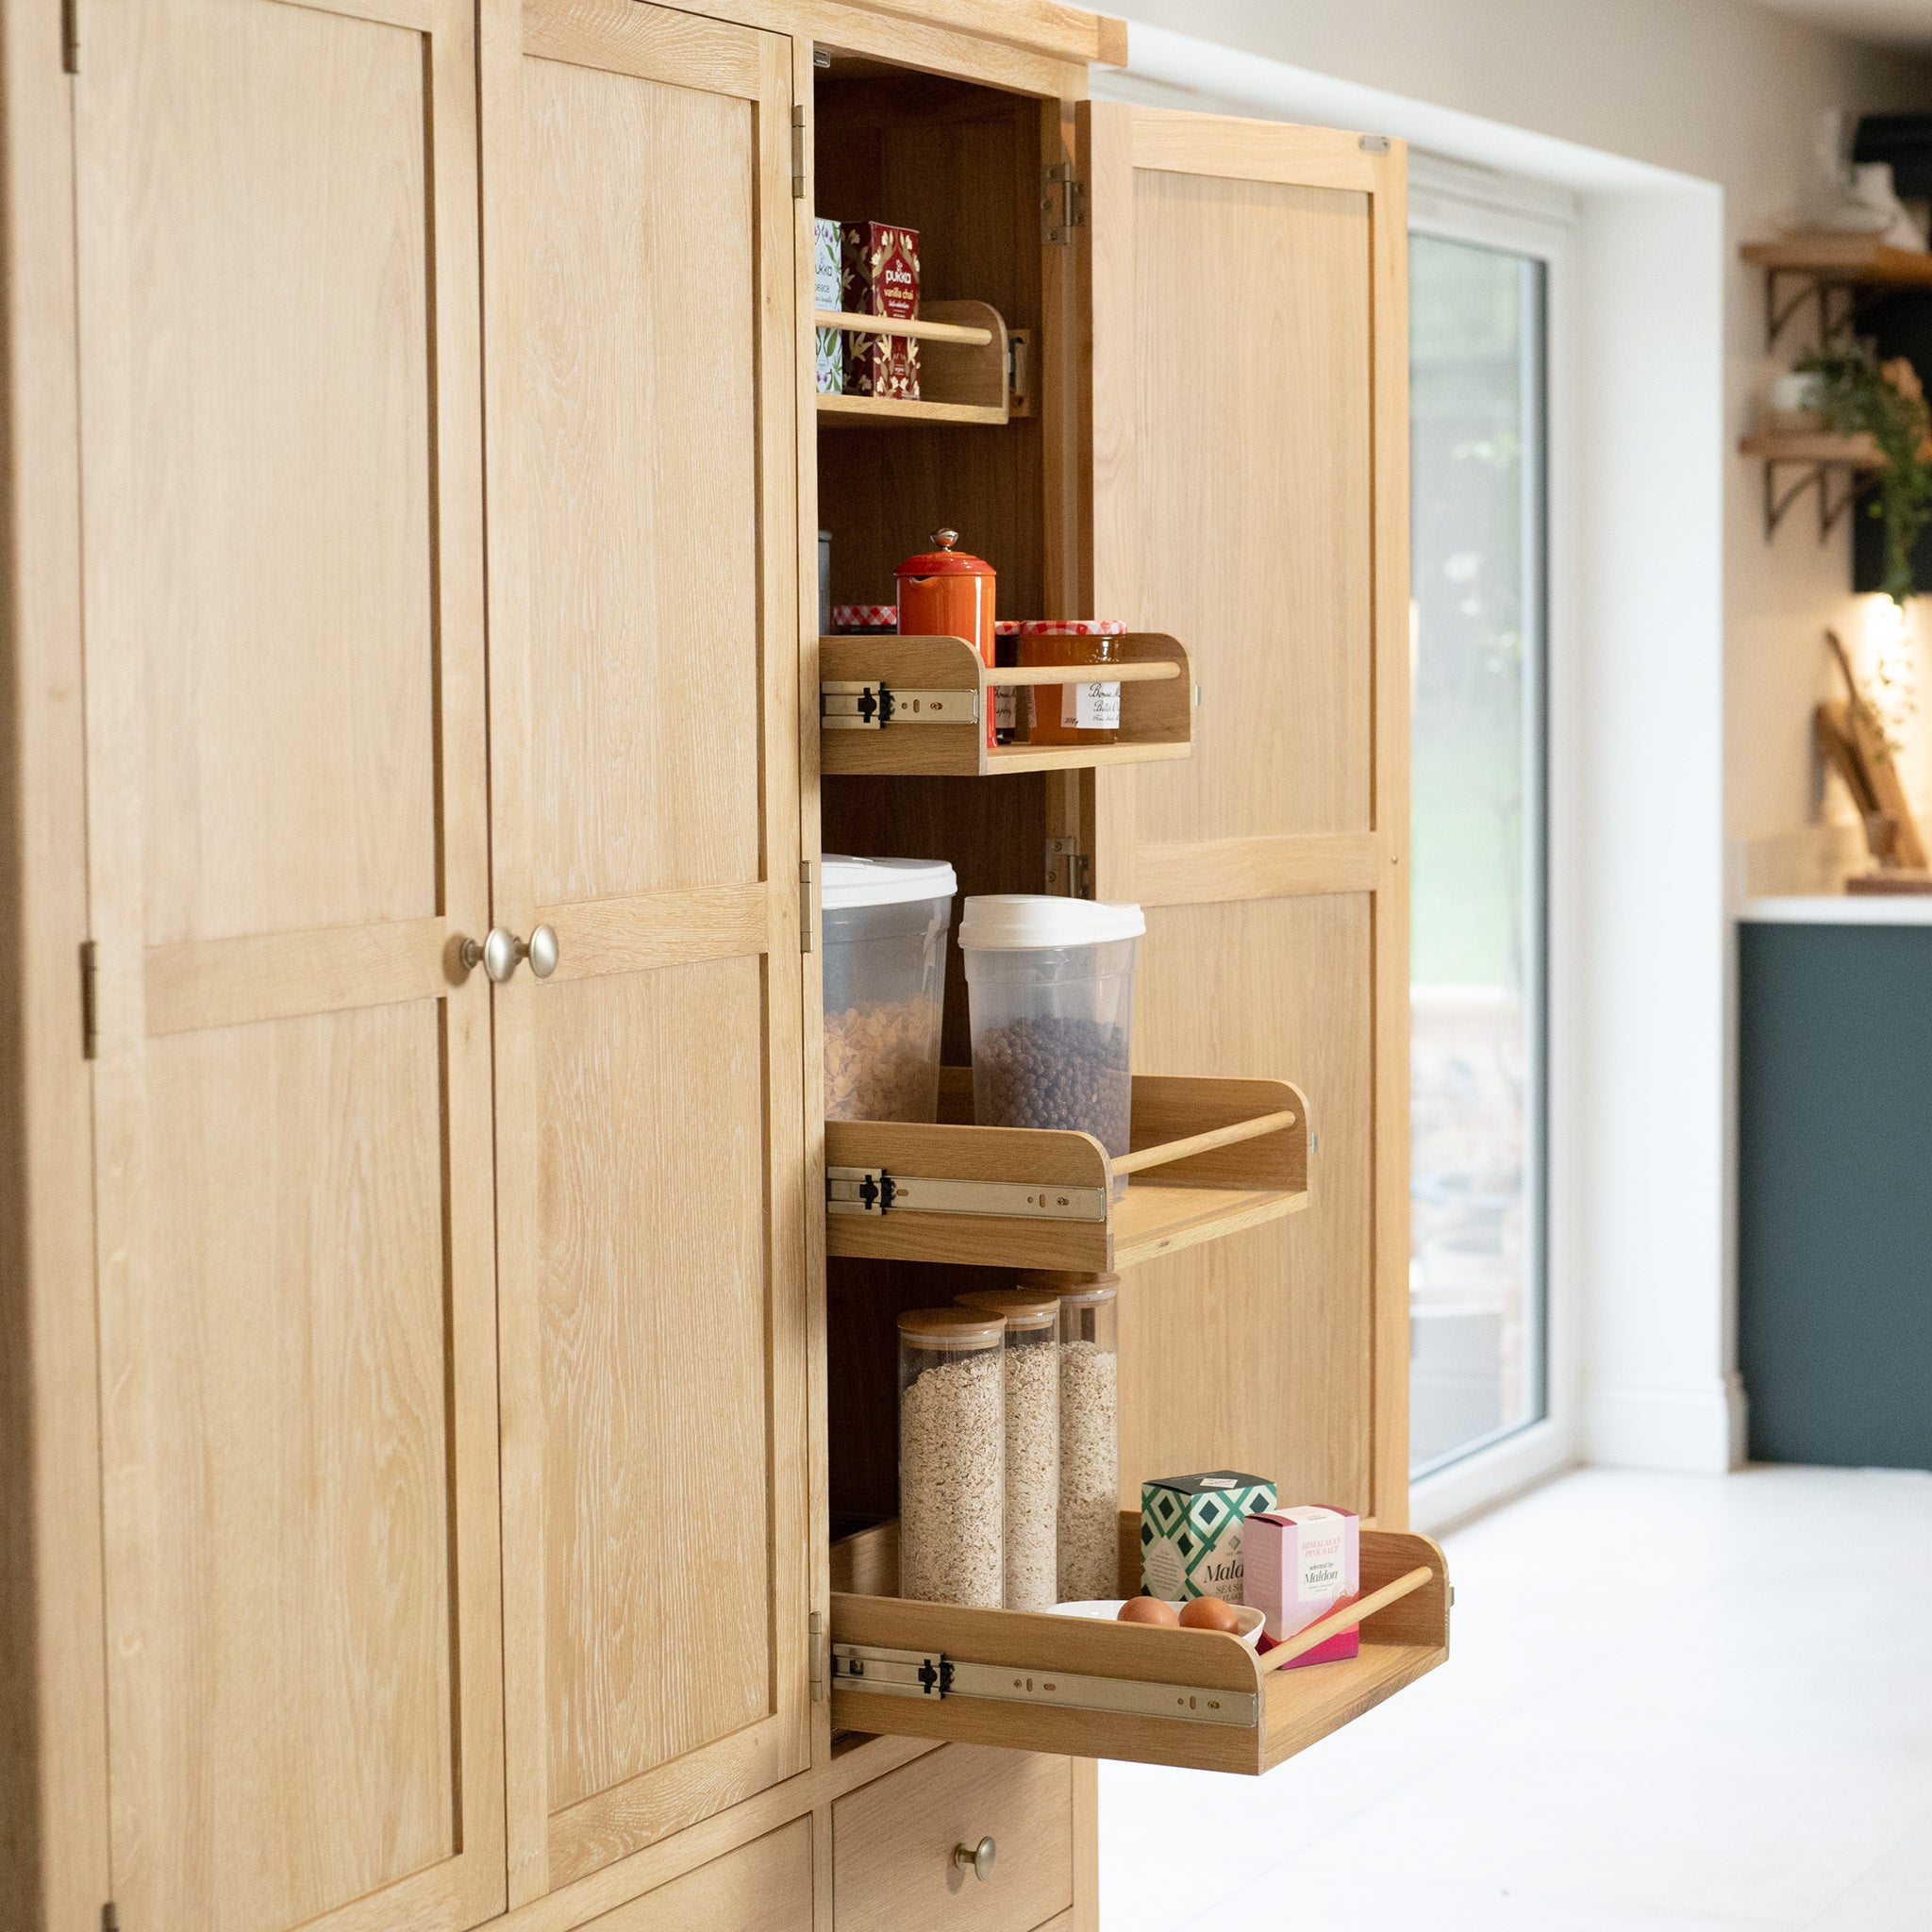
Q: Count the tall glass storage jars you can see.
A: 3